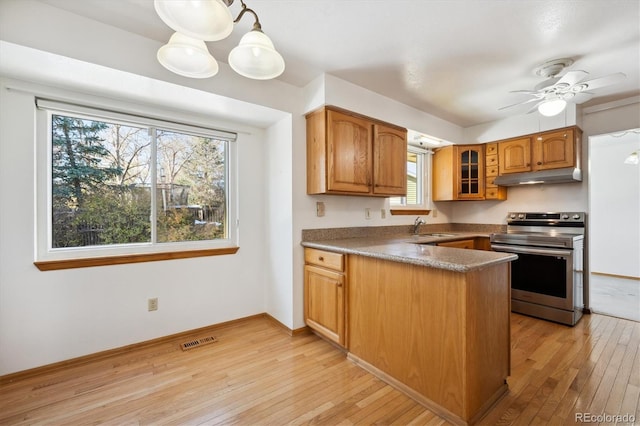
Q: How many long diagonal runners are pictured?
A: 0